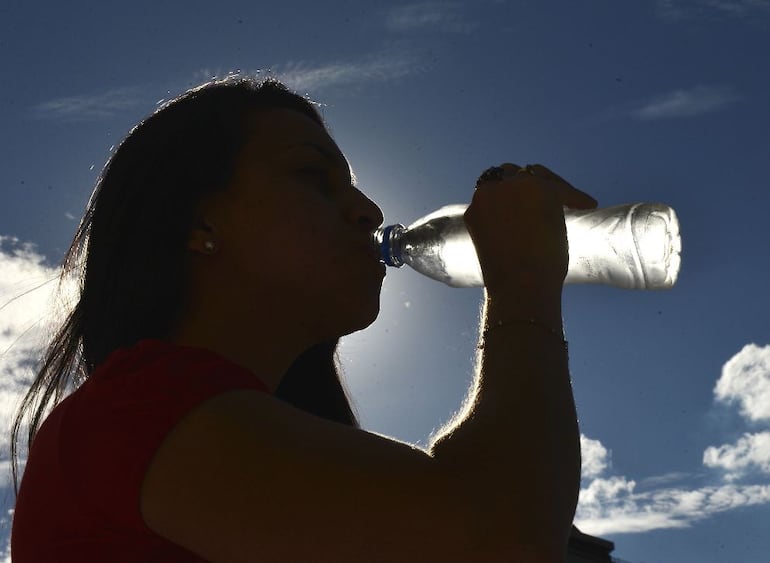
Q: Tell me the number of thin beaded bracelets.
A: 1